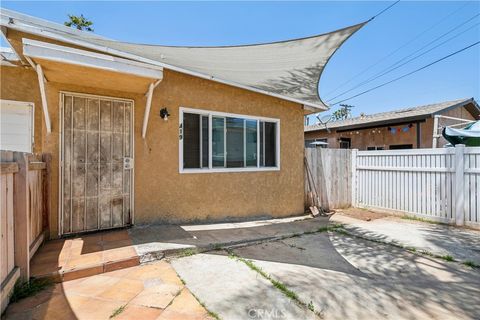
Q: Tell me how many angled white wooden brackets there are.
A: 2